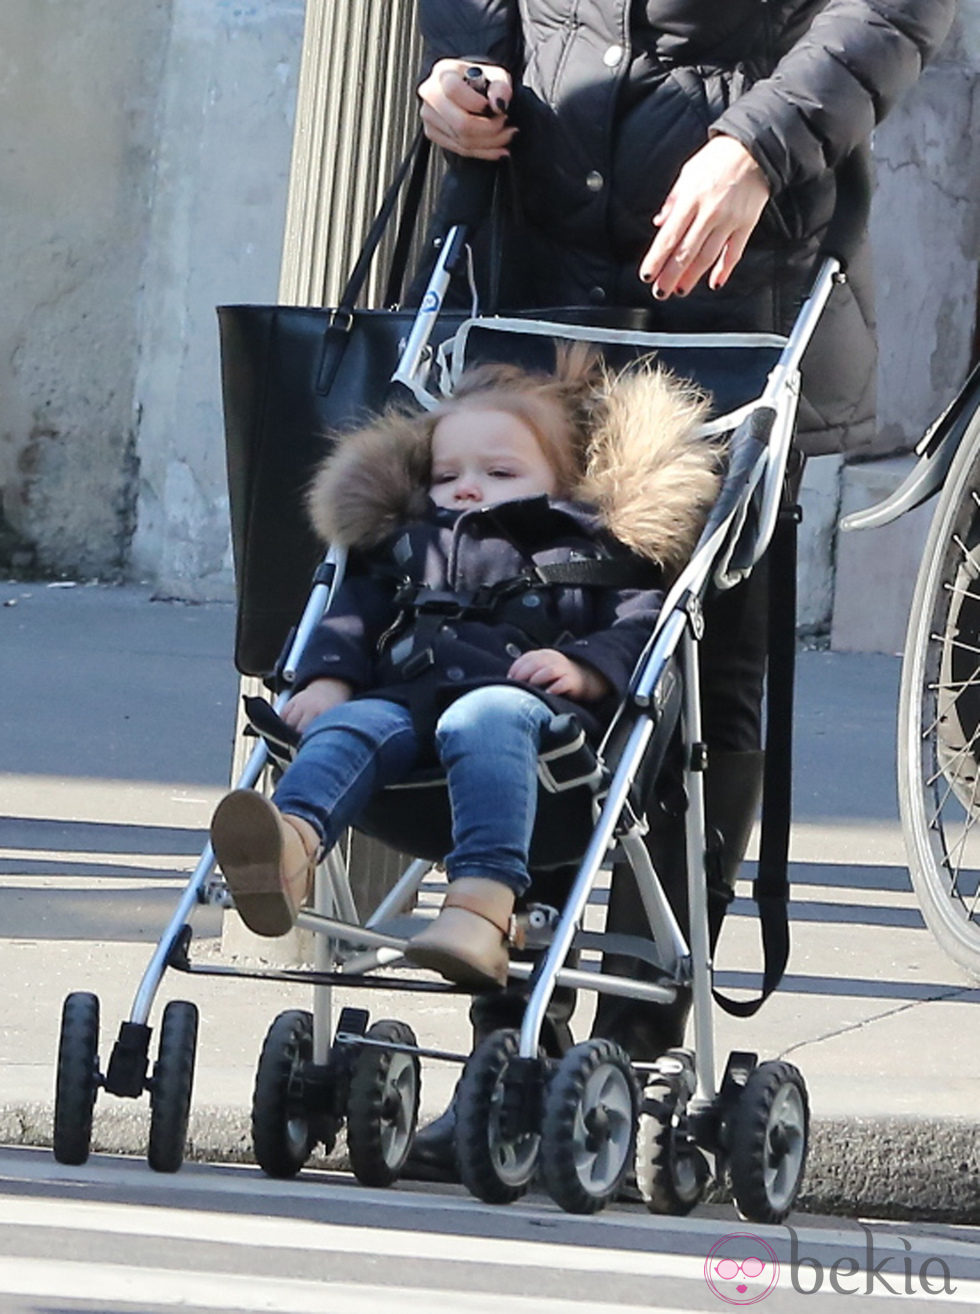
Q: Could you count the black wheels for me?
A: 8